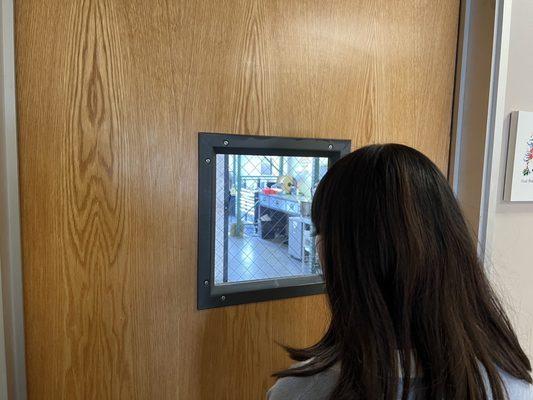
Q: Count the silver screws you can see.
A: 5